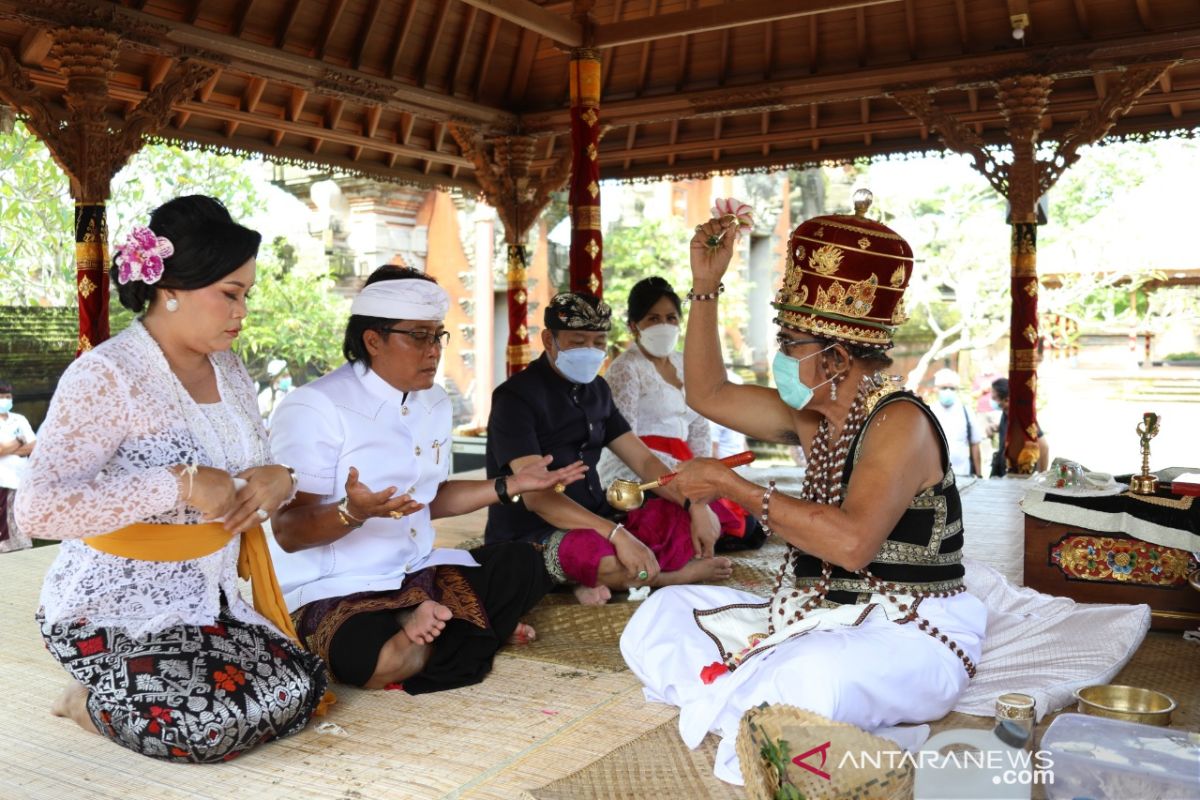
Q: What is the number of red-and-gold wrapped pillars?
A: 4